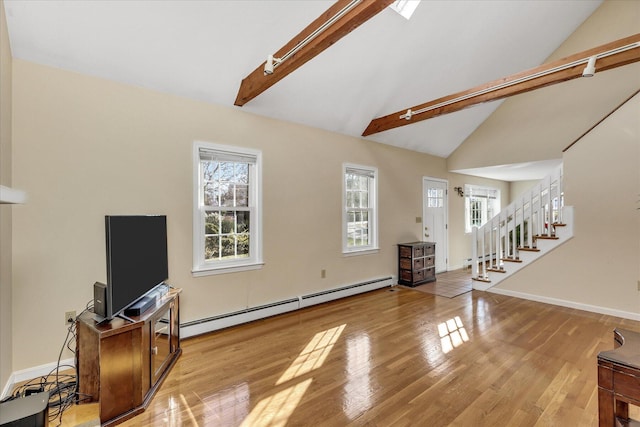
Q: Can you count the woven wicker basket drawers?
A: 6